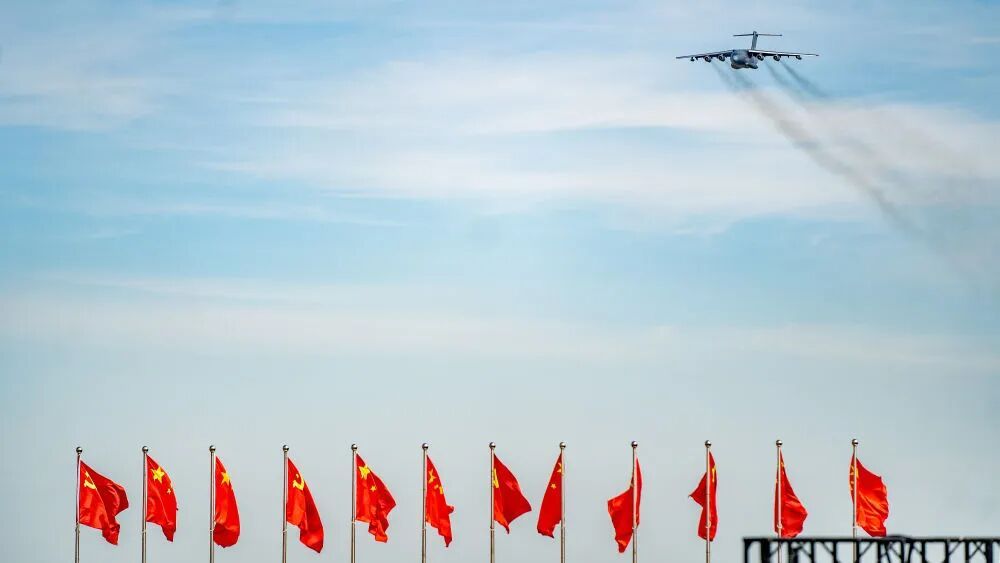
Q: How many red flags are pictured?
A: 12